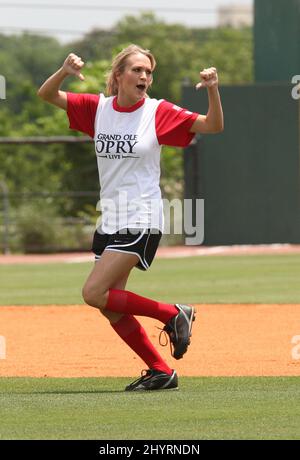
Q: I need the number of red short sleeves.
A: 2